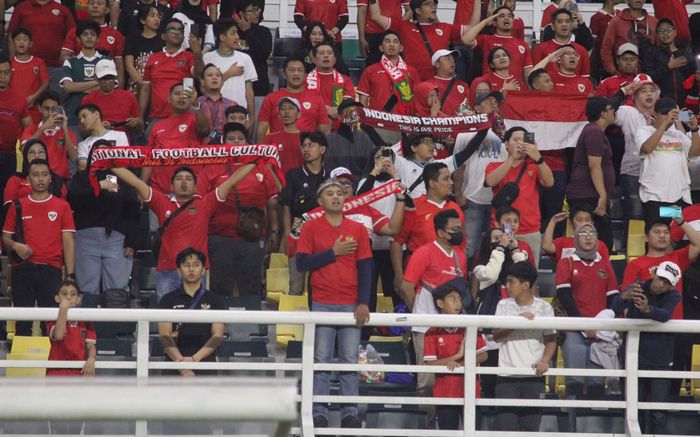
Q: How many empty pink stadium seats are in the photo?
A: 0